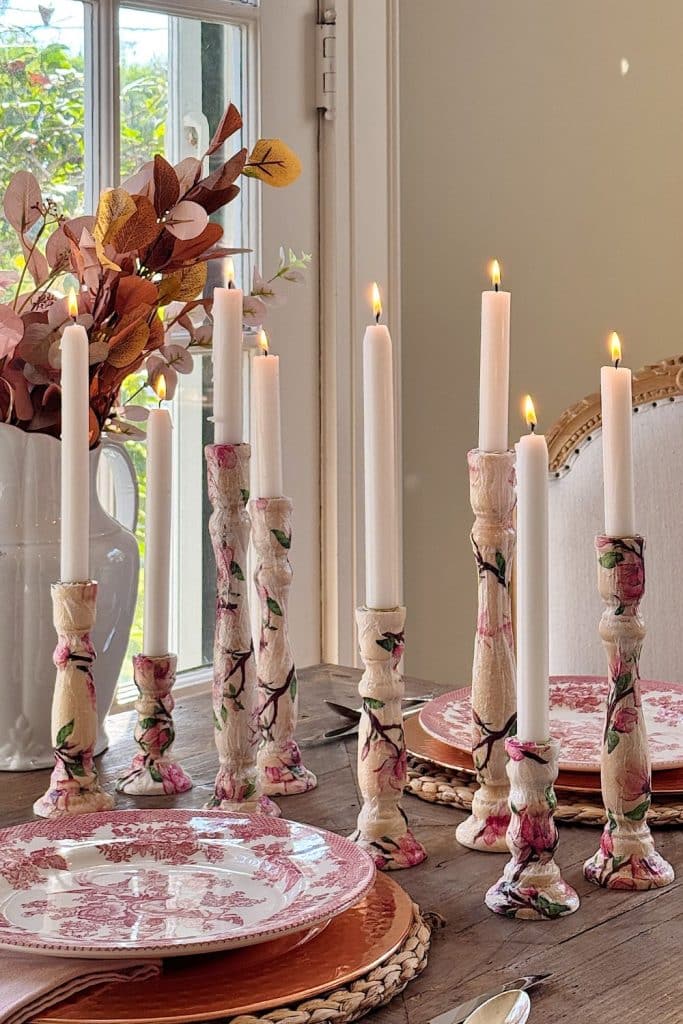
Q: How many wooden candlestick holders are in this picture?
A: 8